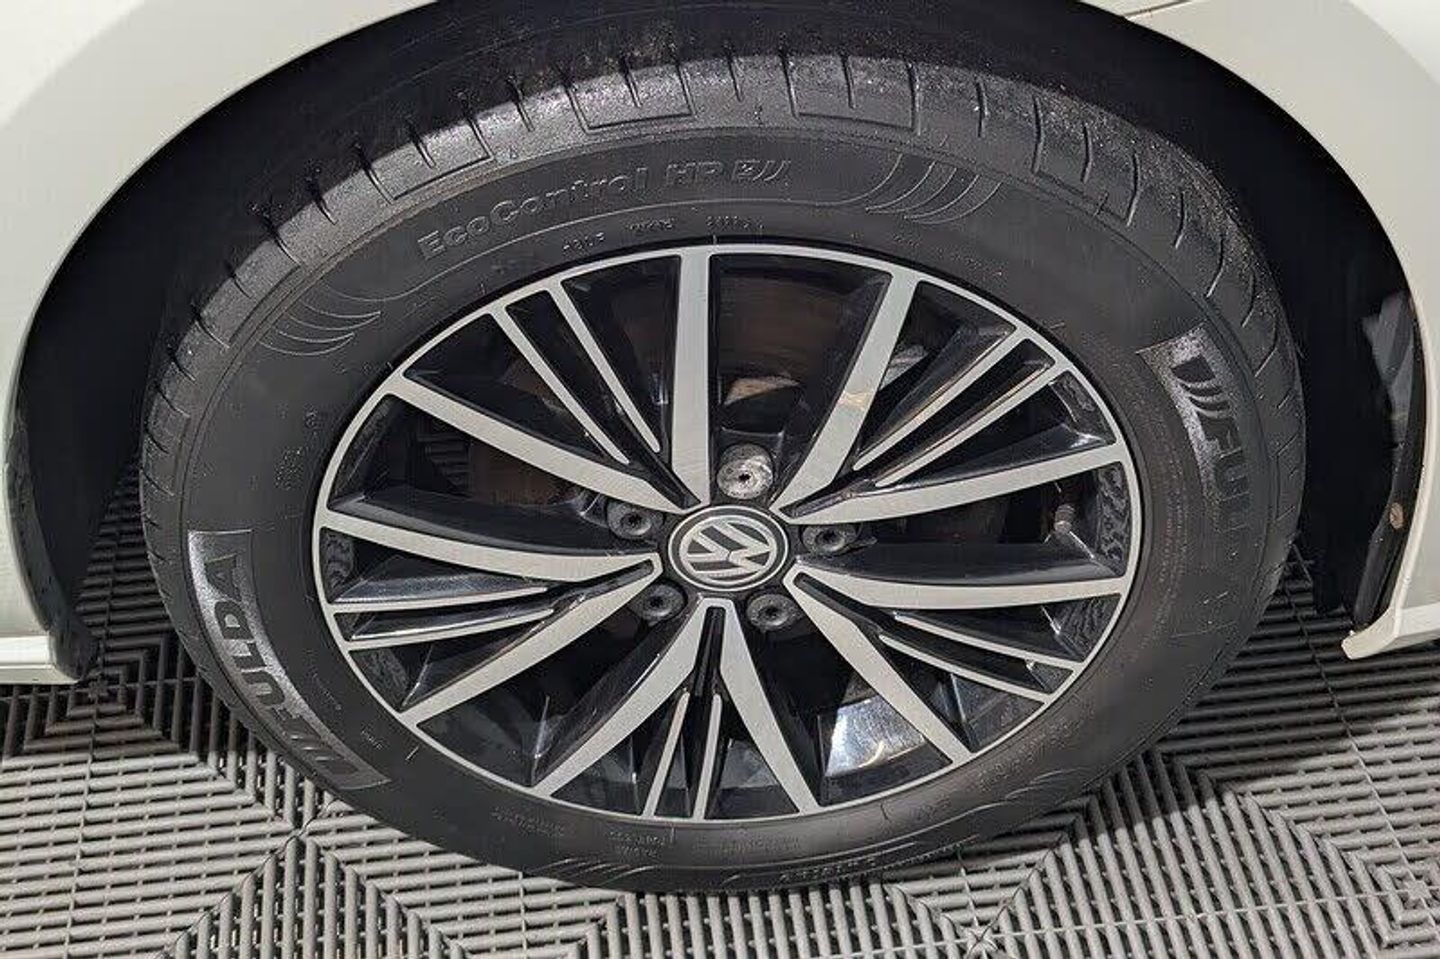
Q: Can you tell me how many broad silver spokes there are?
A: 10